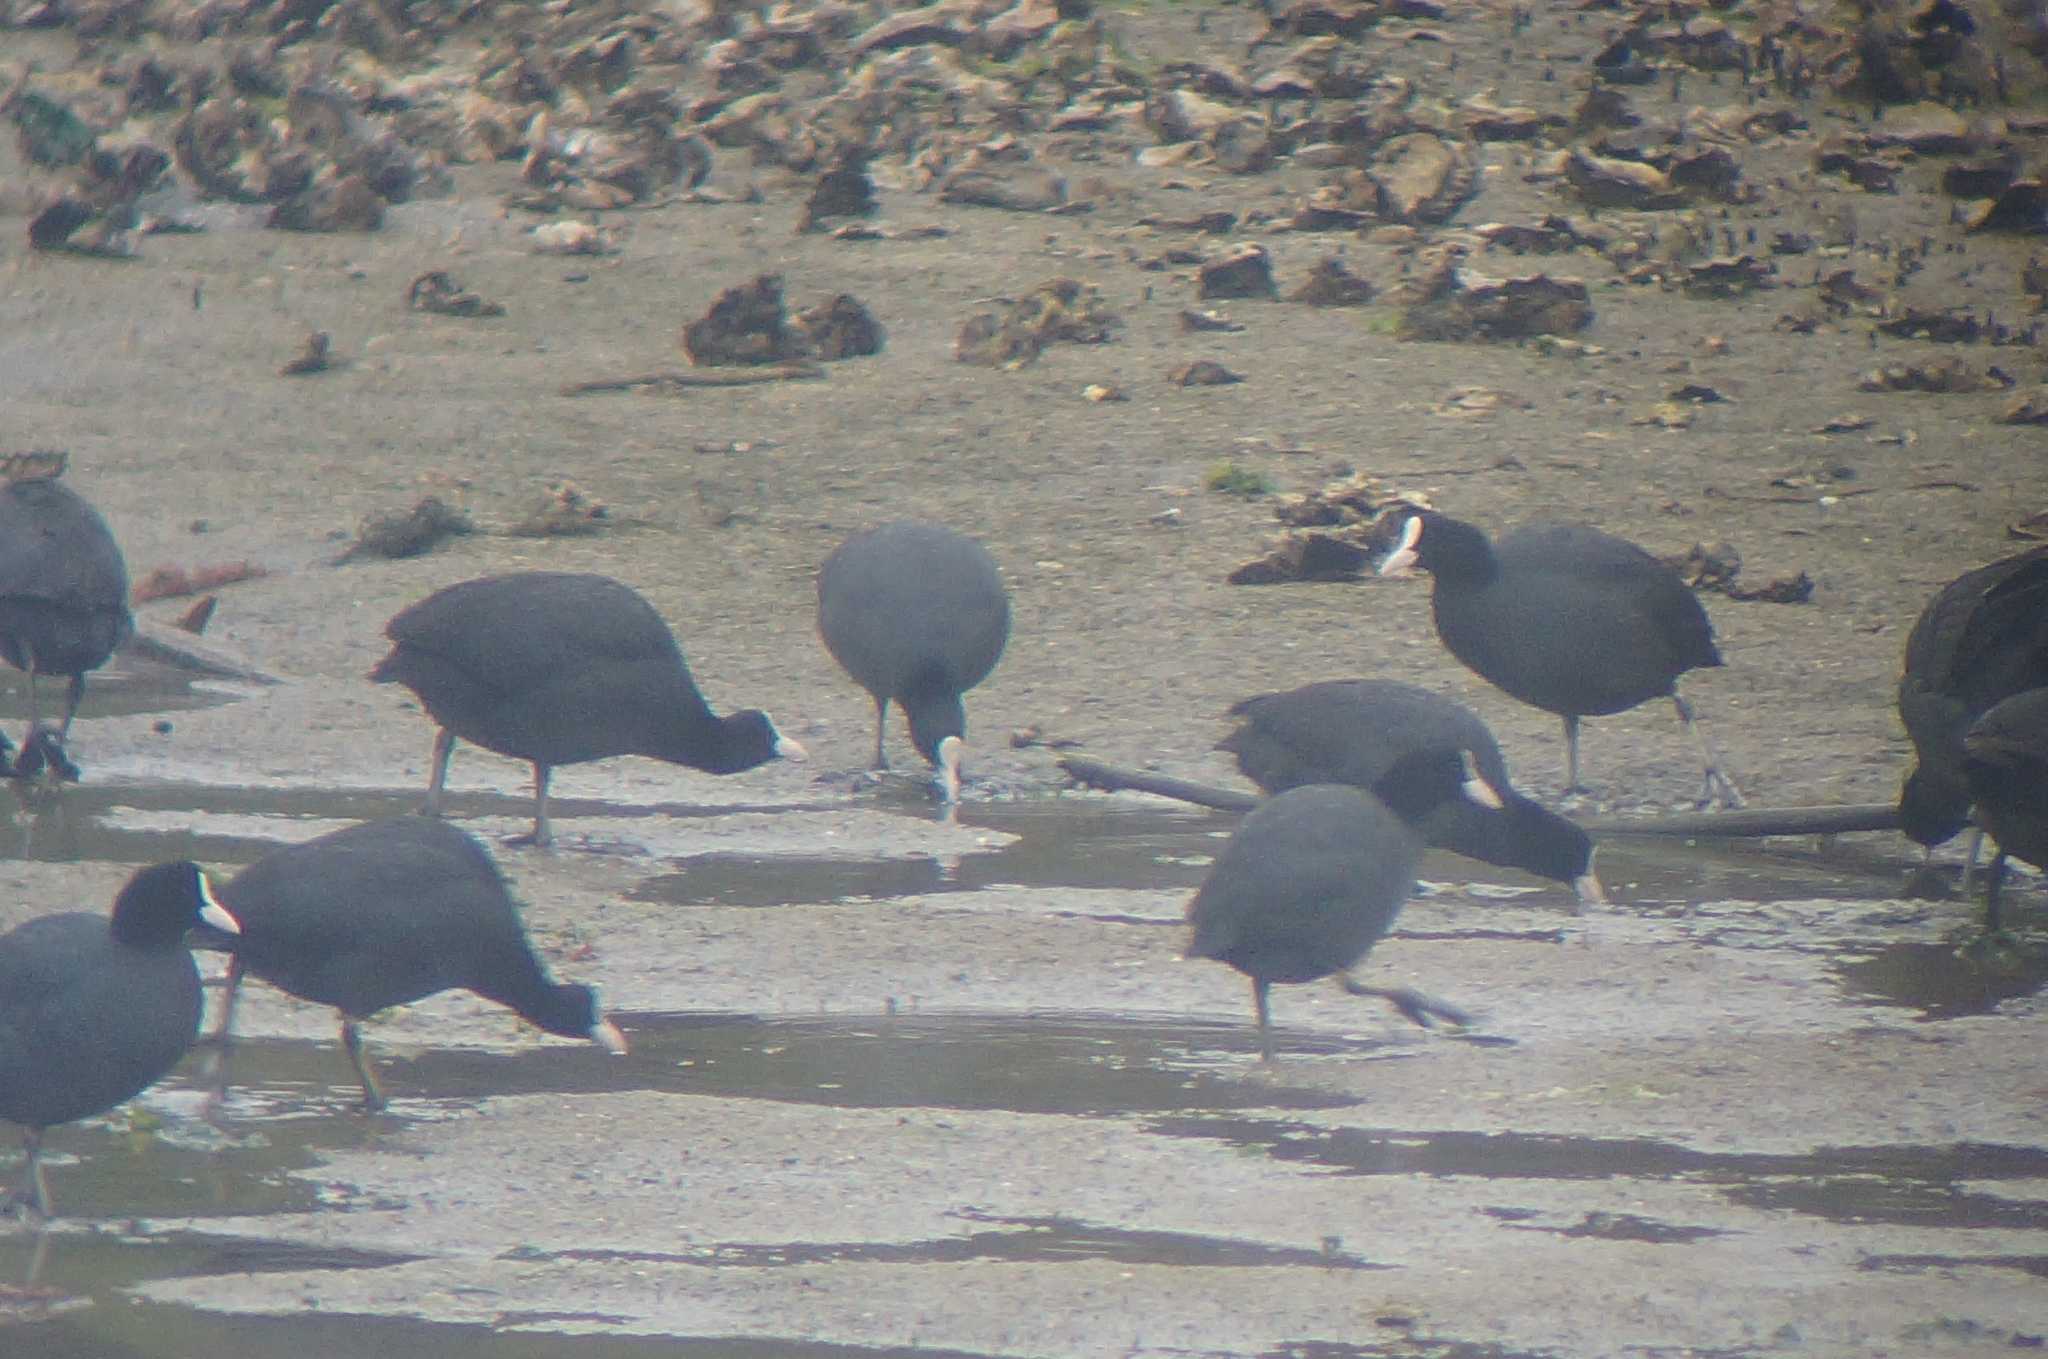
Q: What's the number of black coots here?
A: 10